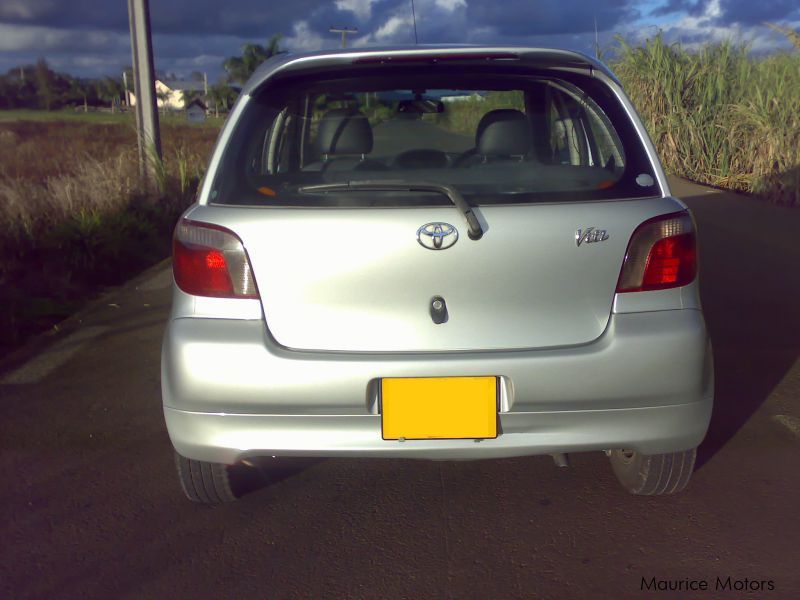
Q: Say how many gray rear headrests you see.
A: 2